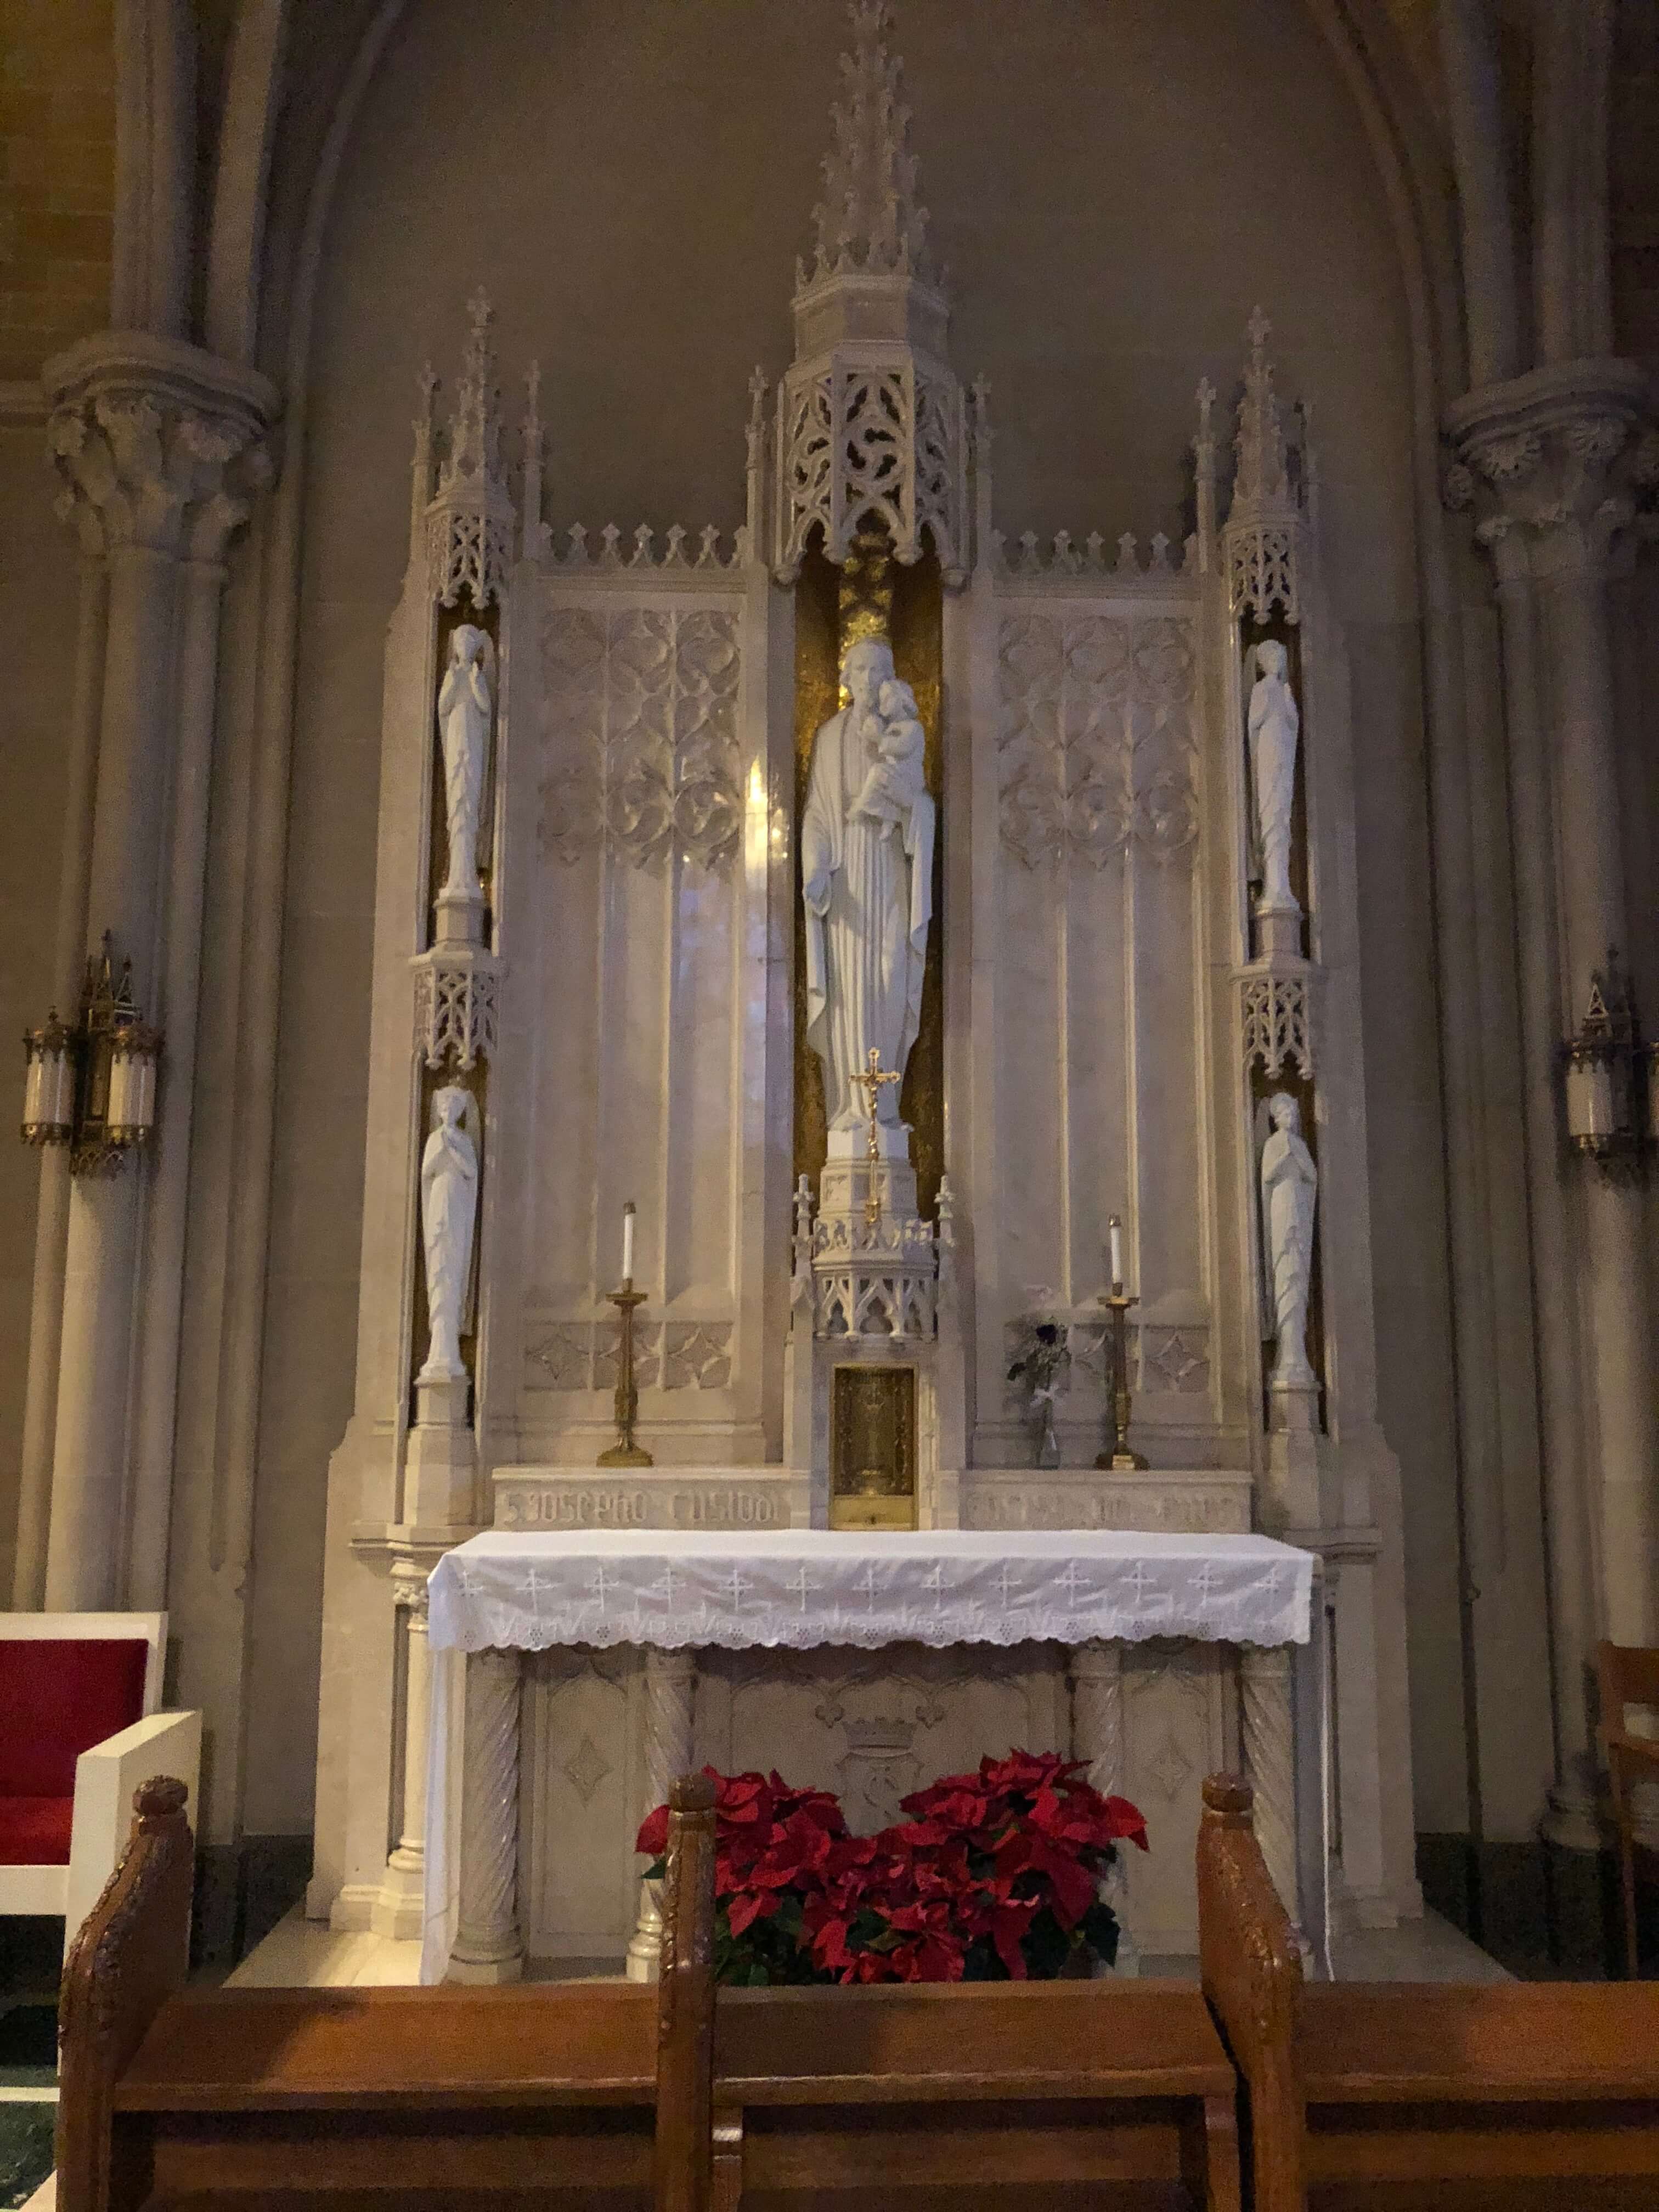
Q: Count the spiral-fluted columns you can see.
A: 4